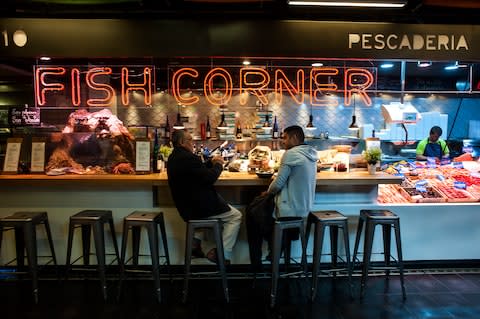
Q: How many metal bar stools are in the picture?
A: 7